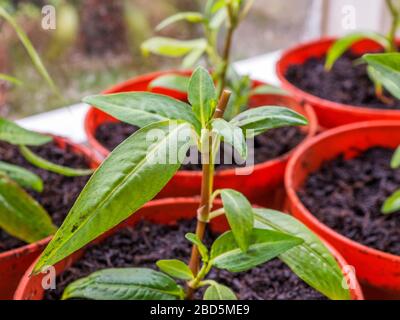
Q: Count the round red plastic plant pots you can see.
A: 5